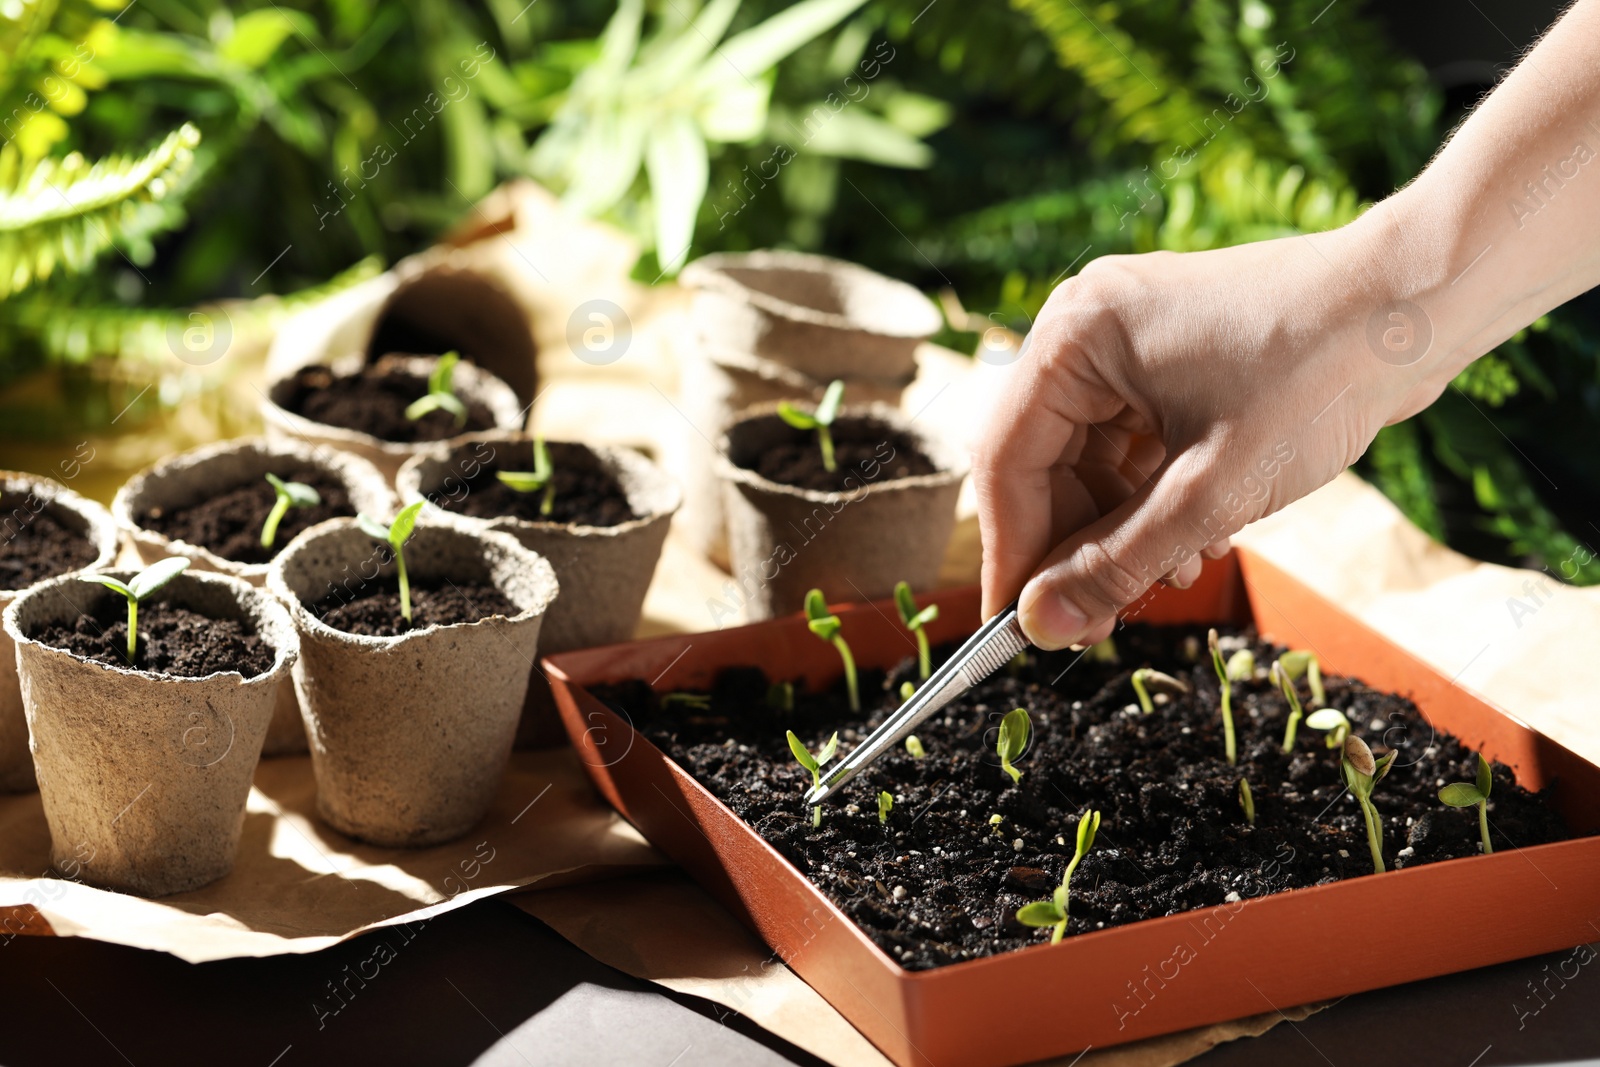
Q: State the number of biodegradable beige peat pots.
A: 10